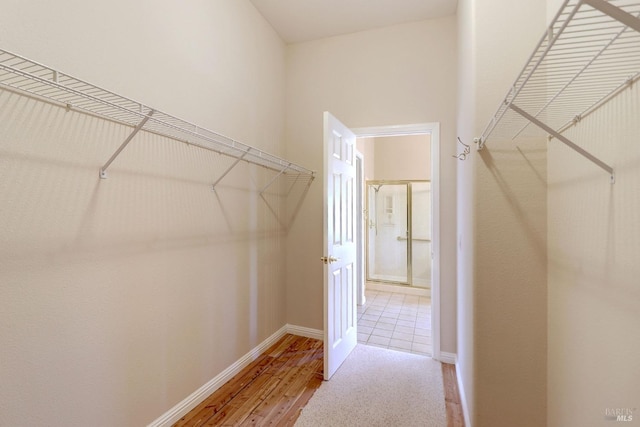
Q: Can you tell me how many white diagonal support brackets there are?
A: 5